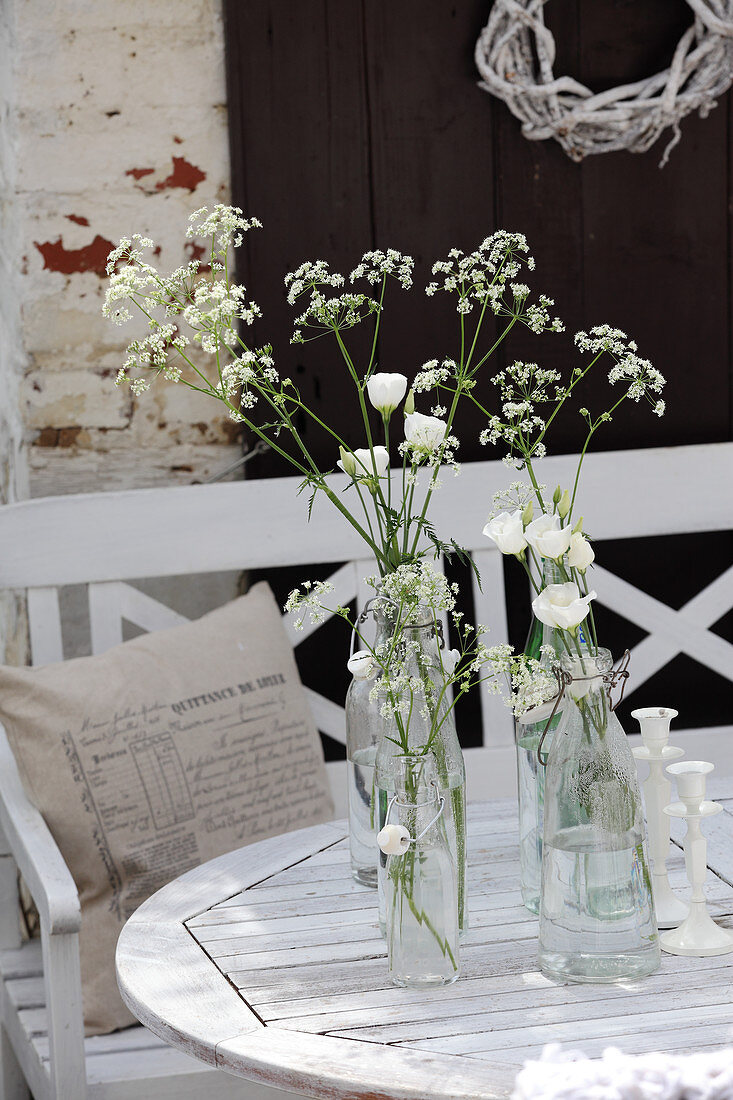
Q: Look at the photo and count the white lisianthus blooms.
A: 7